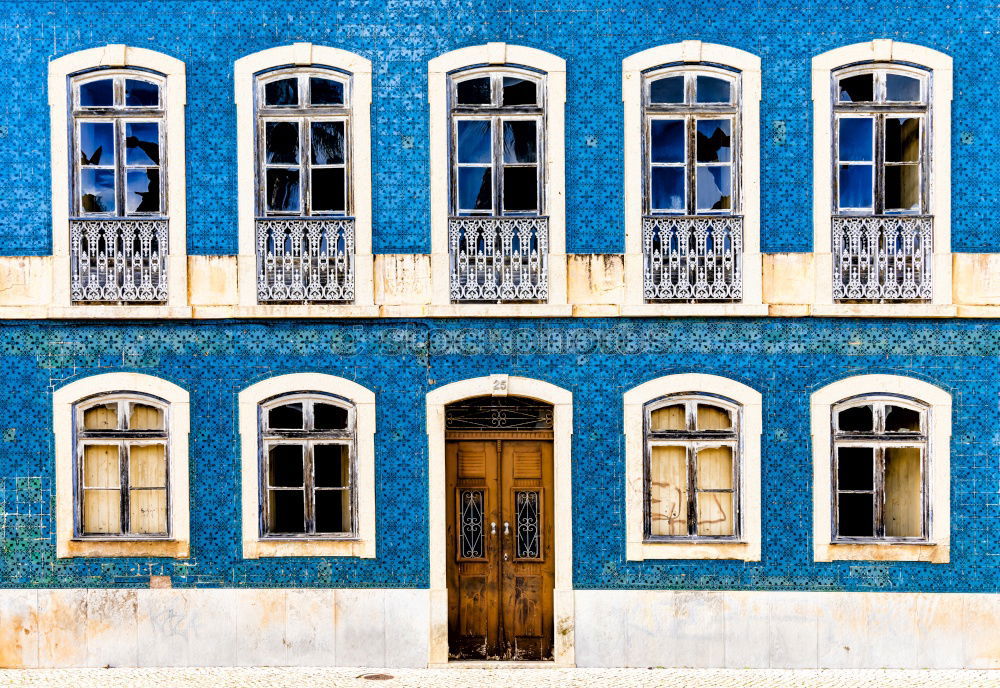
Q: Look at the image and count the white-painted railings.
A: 5